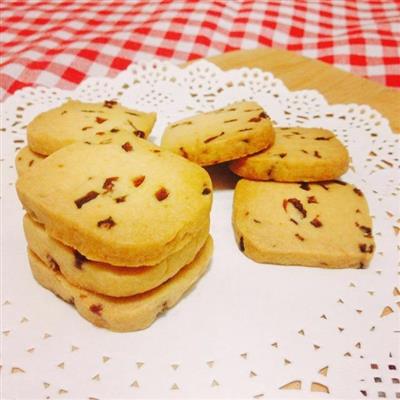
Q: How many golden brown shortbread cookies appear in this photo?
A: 8